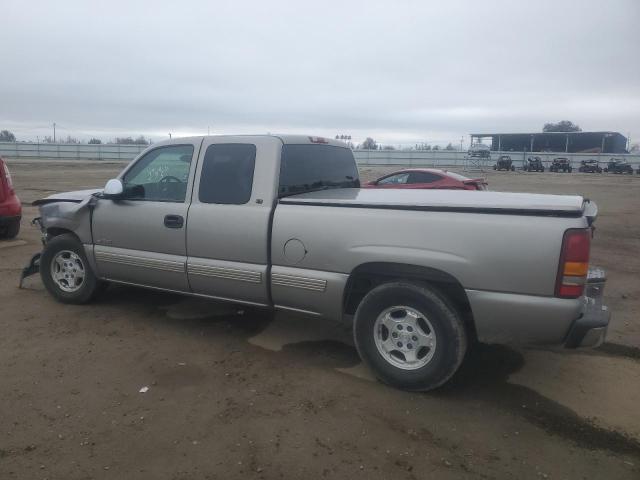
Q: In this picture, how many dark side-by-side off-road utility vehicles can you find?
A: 5